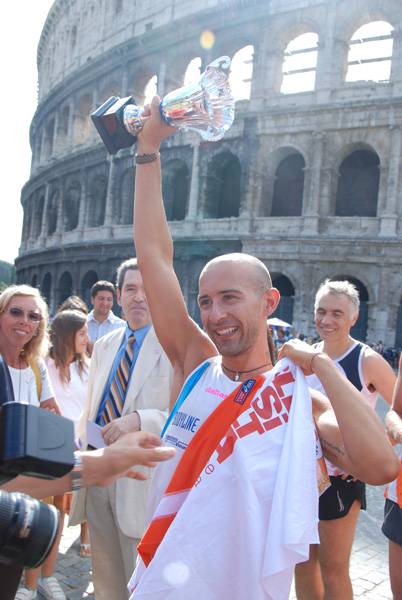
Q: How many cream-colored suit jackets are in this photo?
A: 1